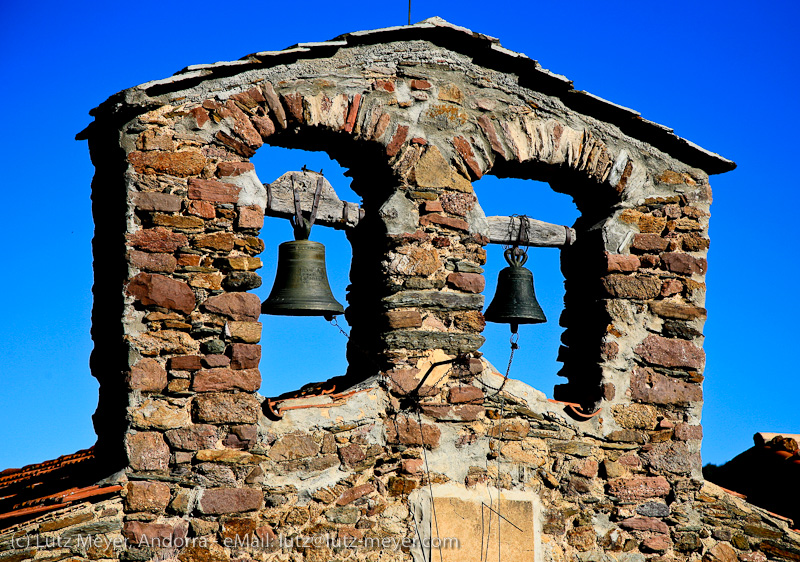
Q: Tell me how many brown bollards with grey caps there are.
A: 0